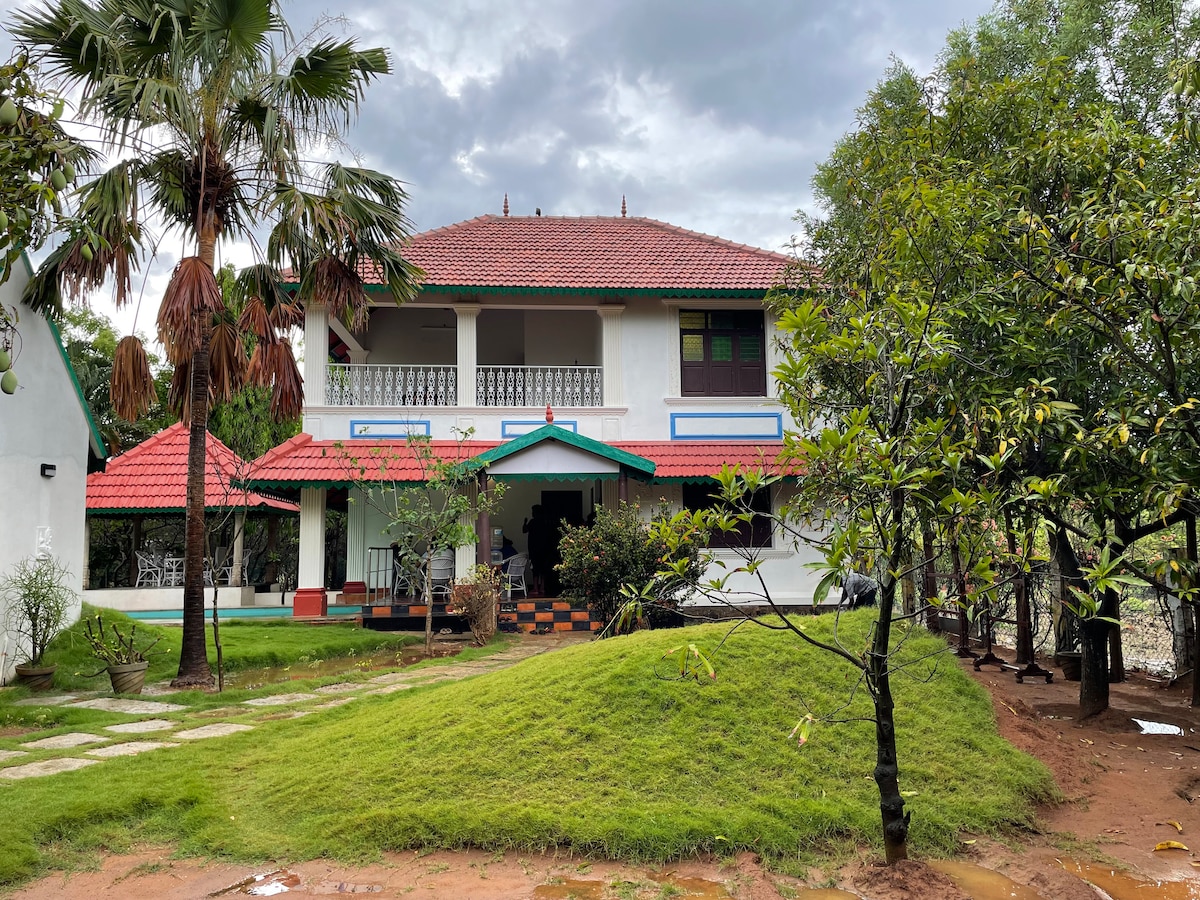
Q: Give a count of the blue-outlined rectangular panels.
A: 3